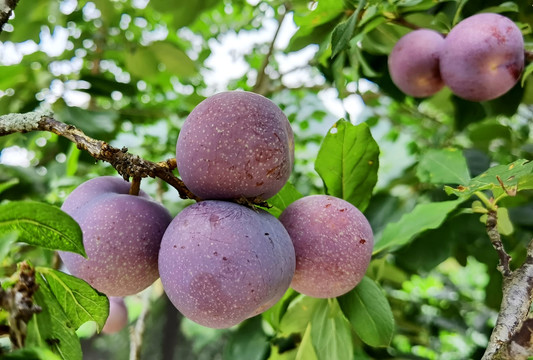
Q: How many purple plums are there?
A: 7